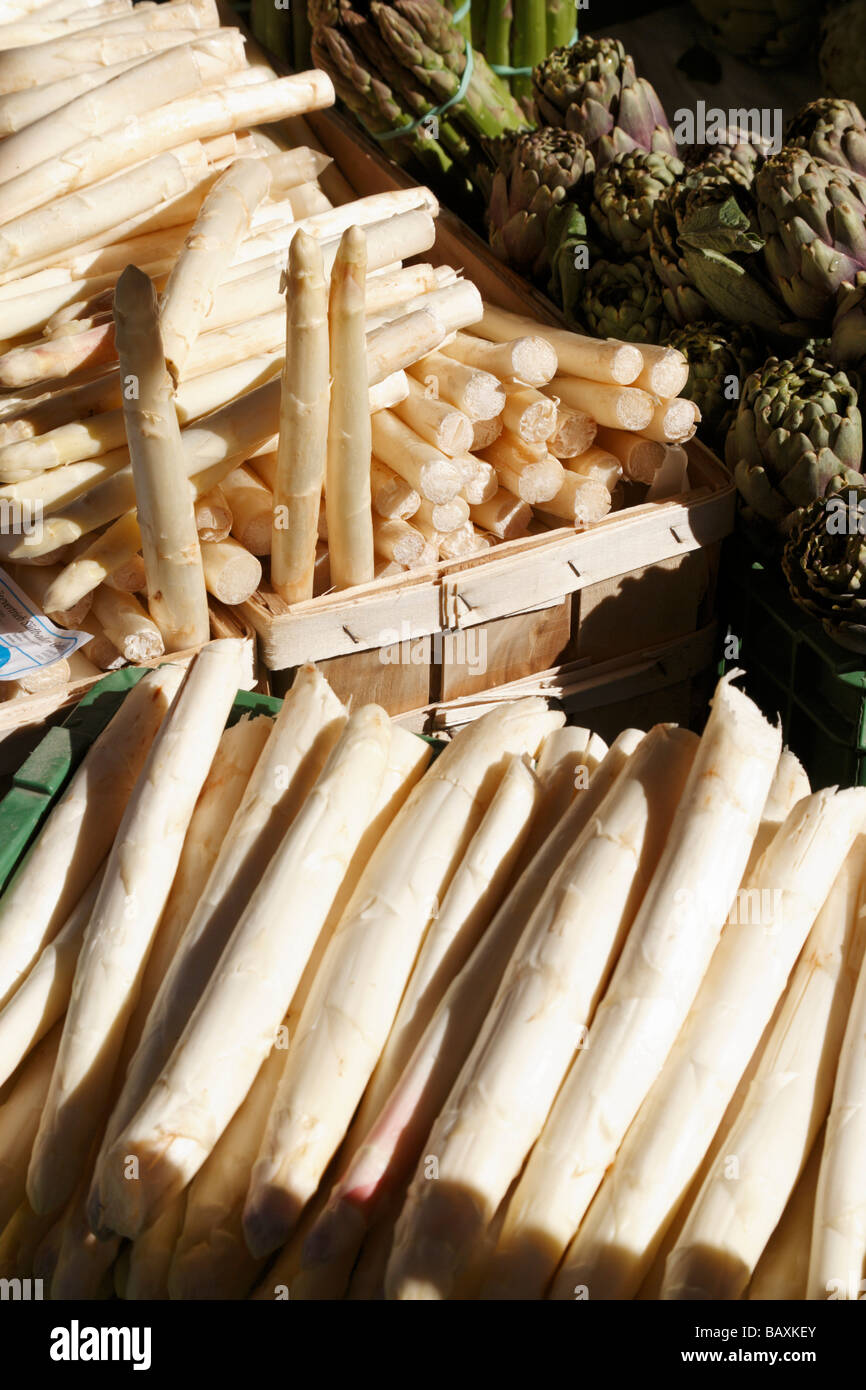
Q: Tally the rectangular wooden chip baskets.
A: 2